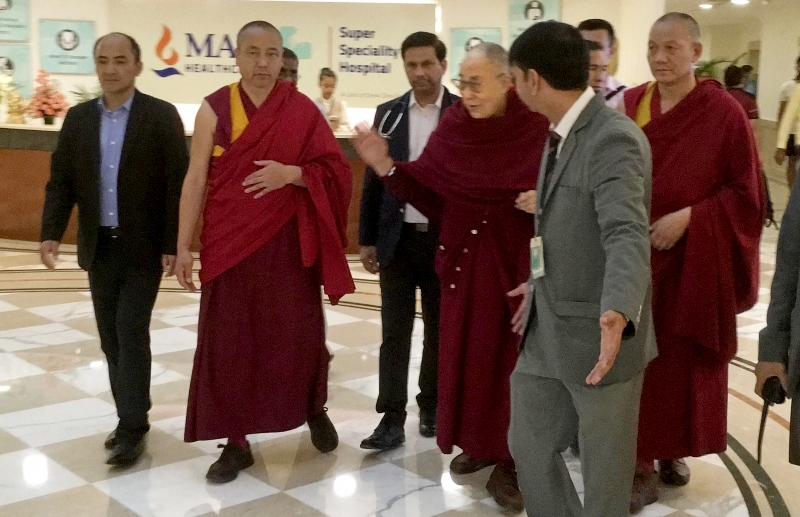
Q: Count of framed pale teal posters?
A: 5